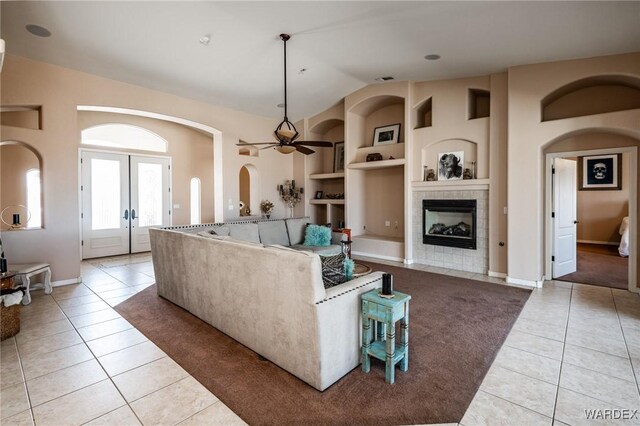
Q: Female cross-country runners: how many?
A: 0